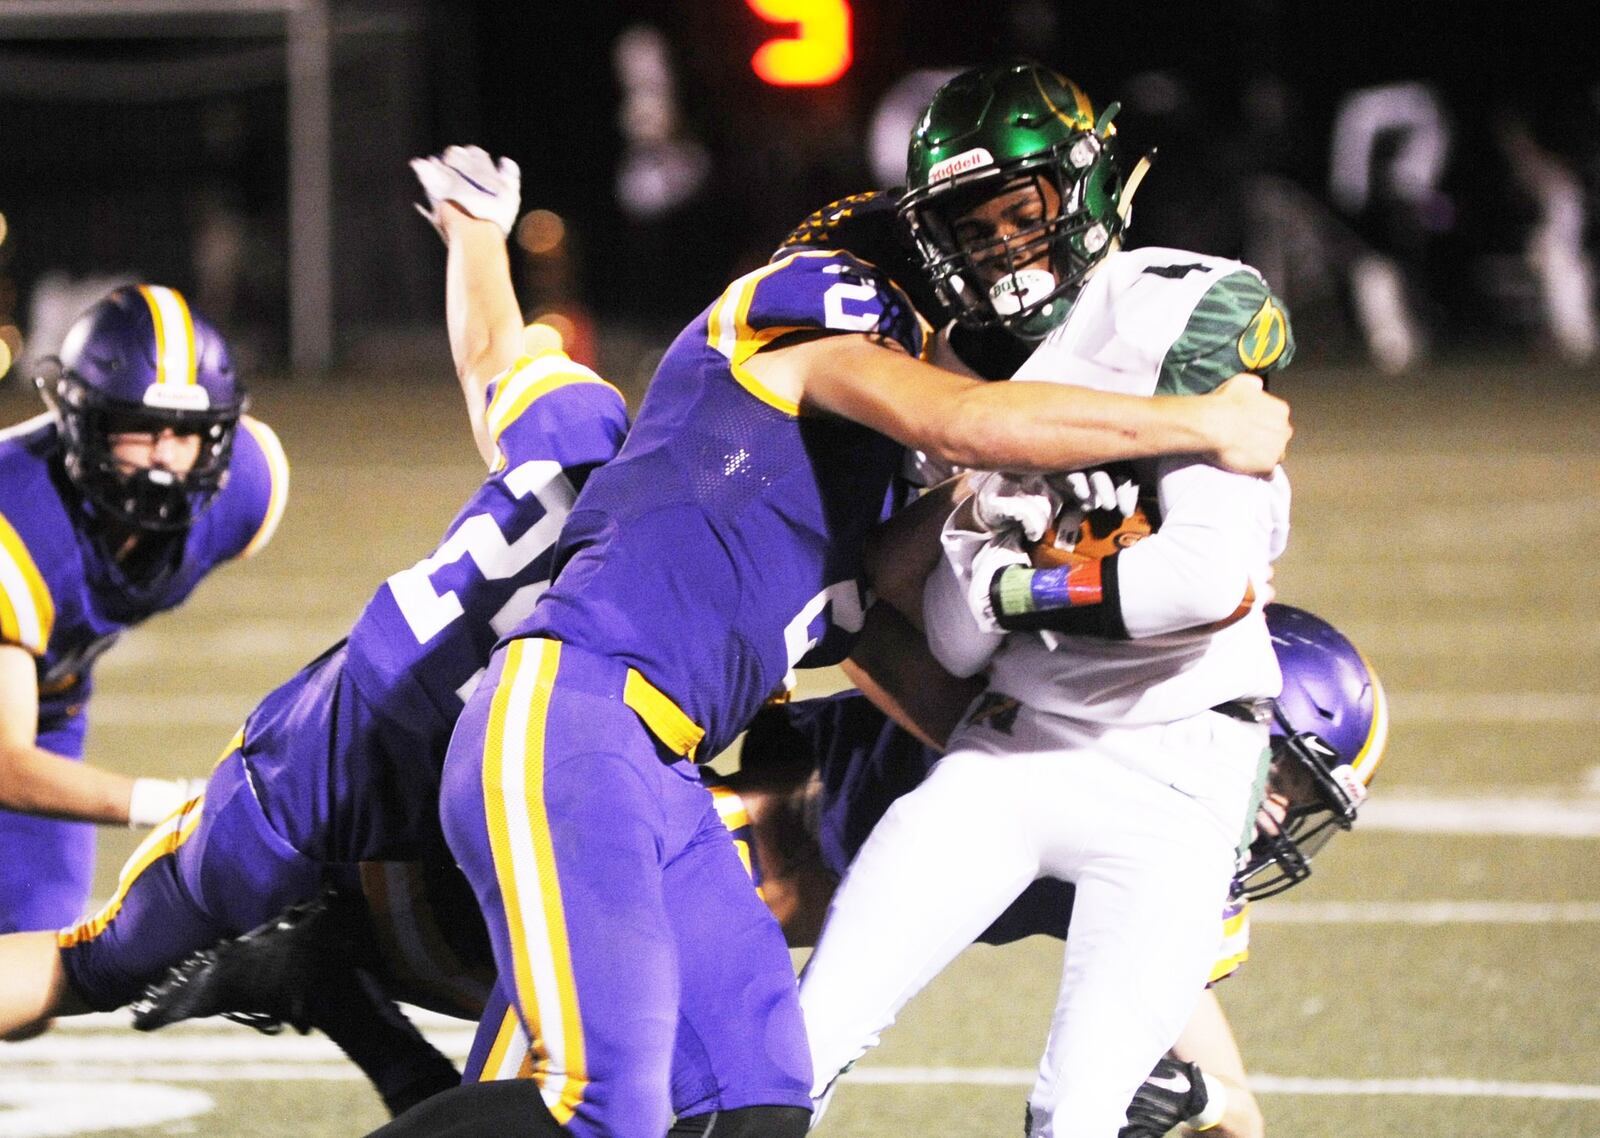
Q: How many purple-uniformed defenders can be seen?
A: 4